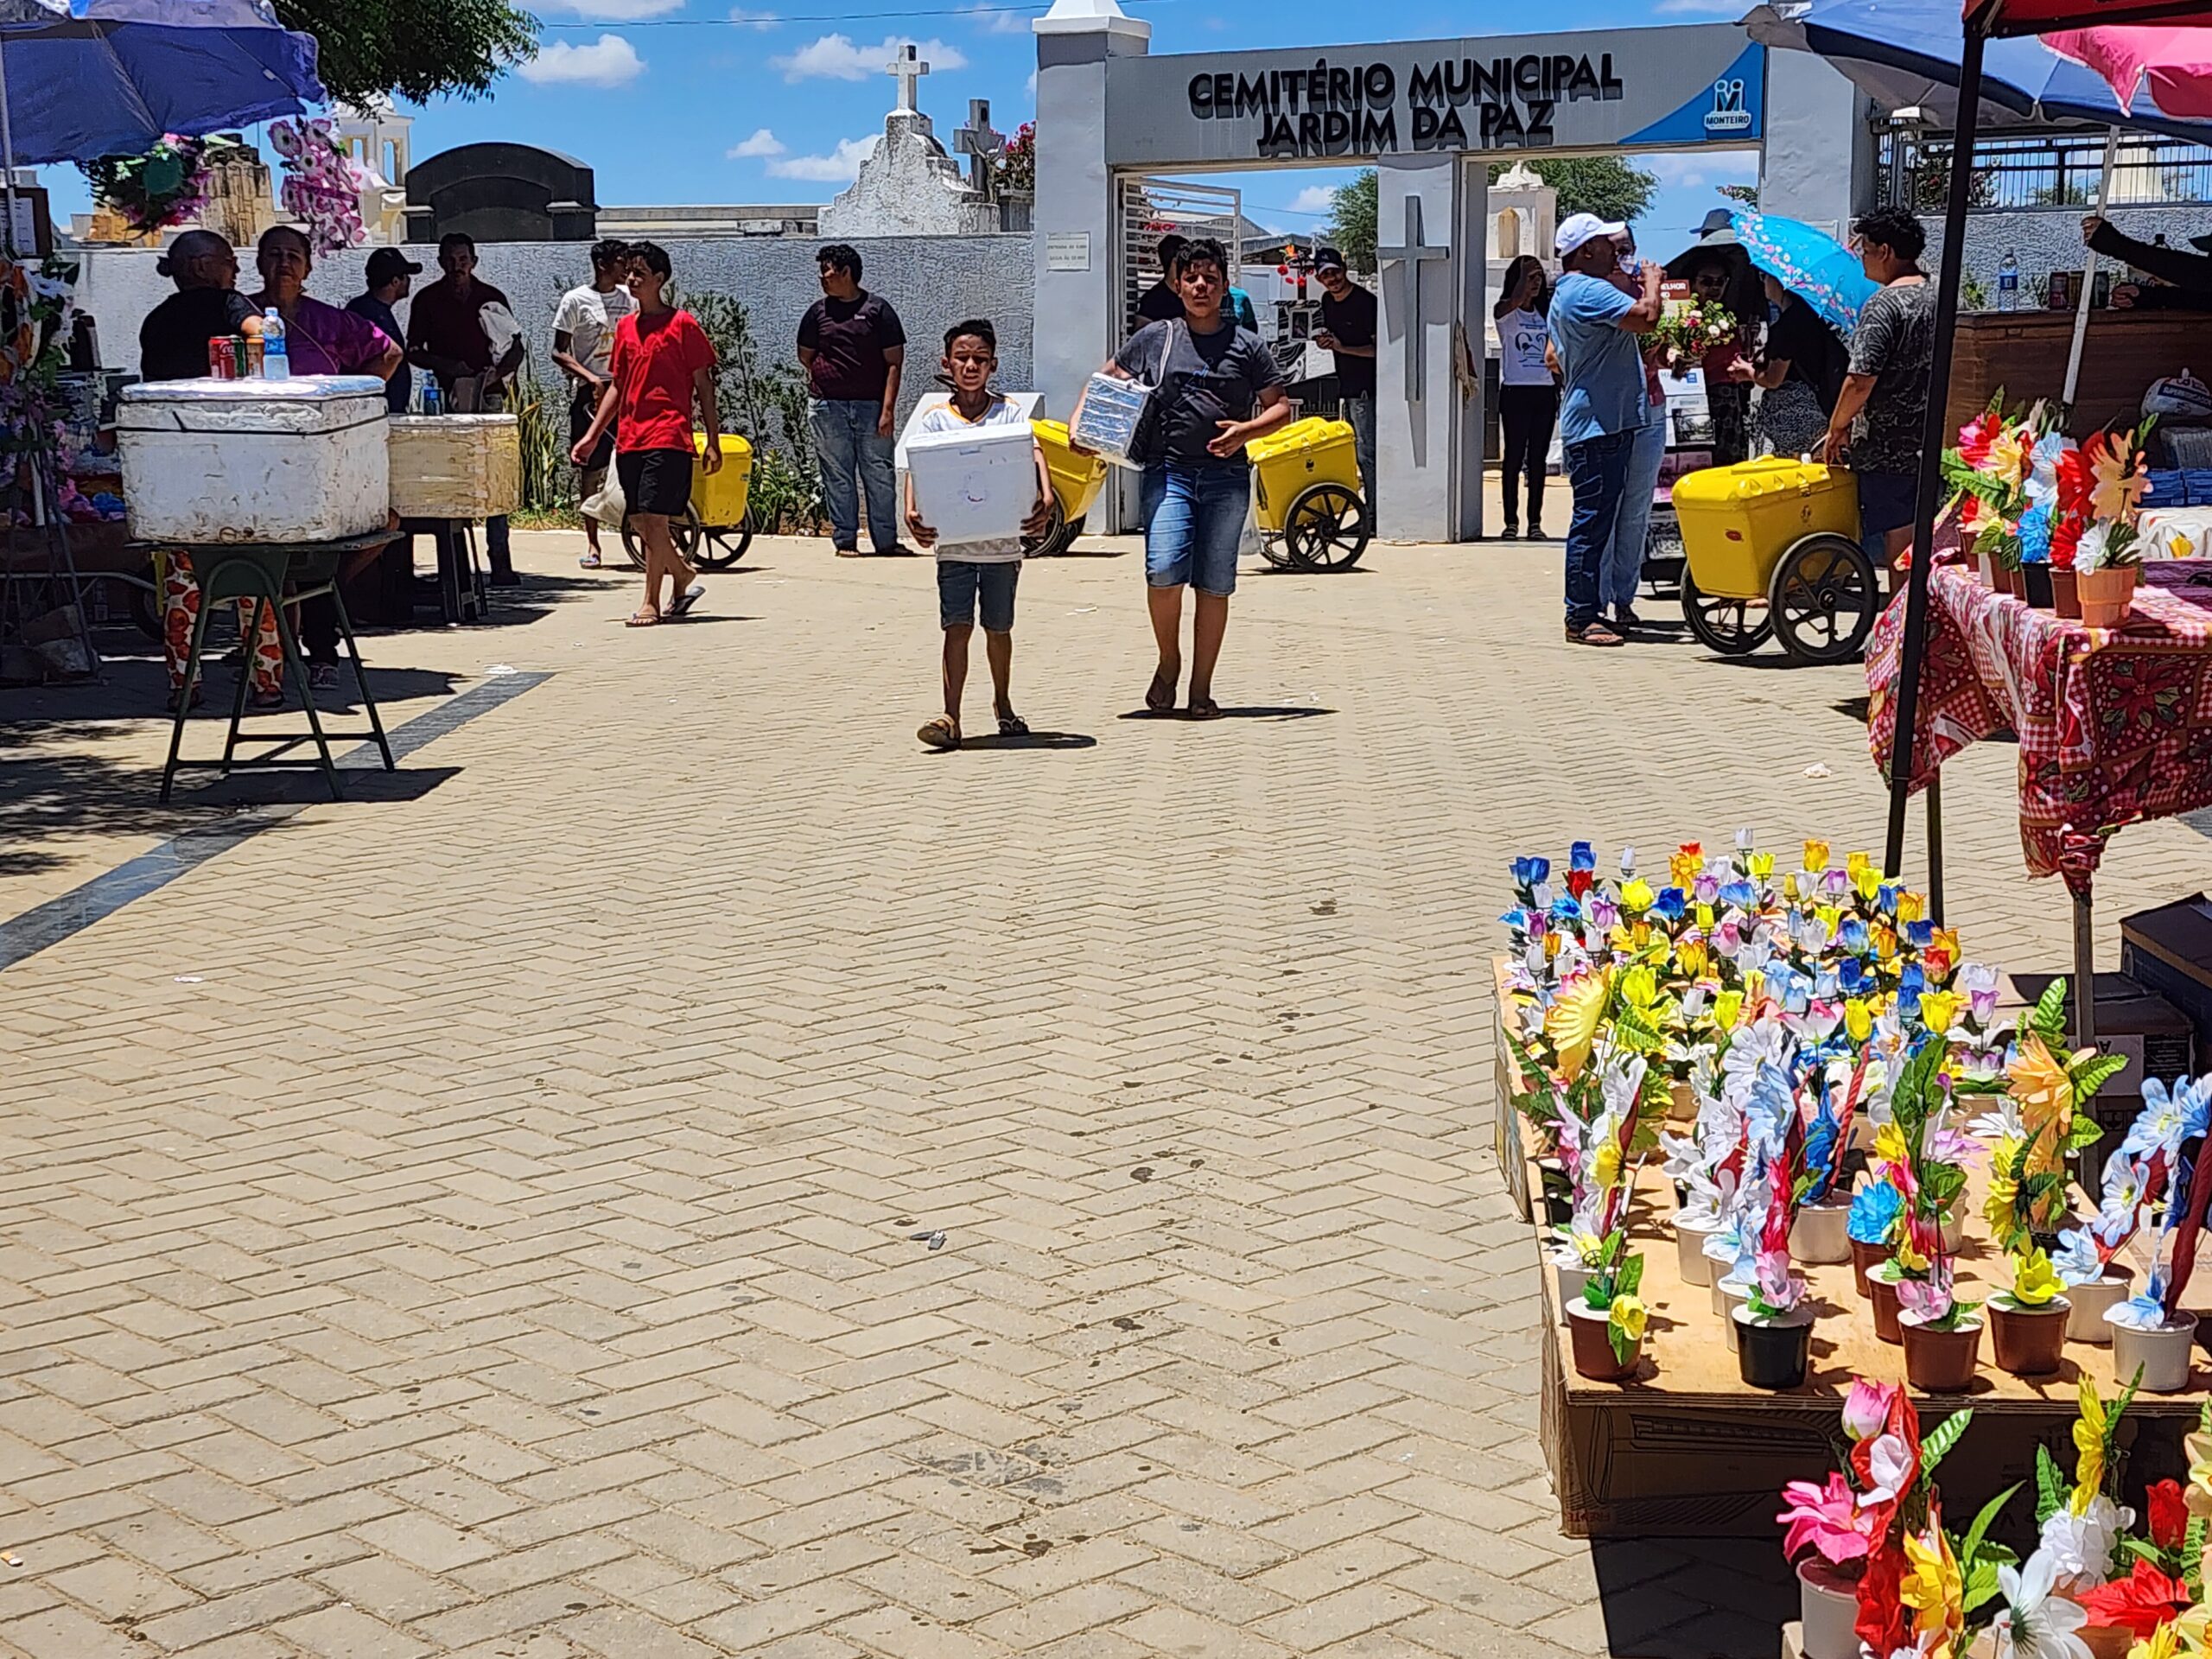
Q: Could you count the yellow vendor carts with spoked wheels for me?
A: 4